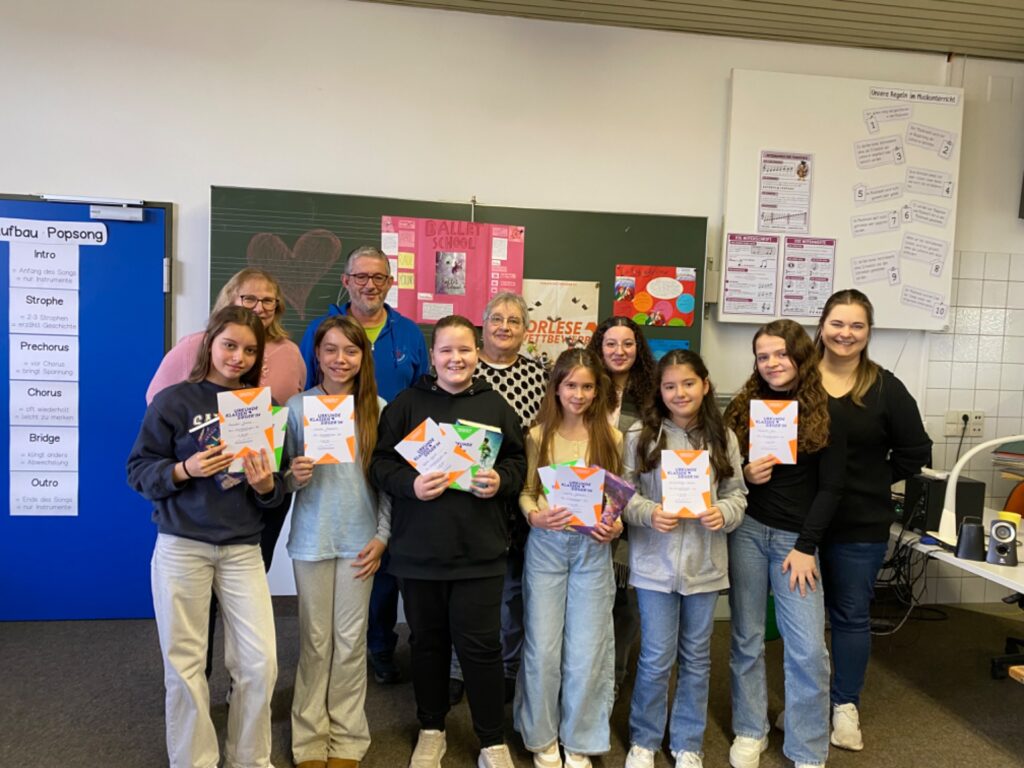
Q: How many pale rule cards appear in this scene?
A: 10